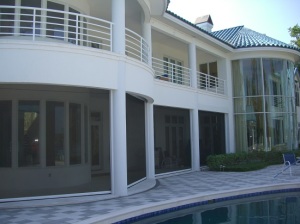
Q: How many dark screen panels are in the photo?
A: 4